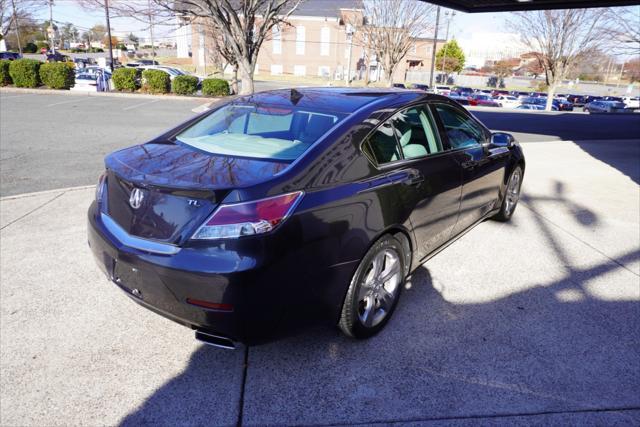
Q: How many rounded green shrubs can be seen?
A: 7